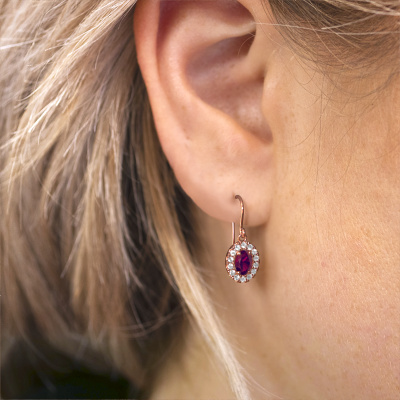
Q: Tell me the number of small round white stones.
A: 14